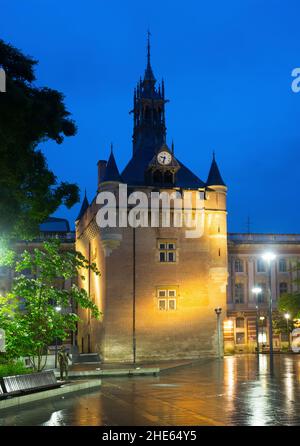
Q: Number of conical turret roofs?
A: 3